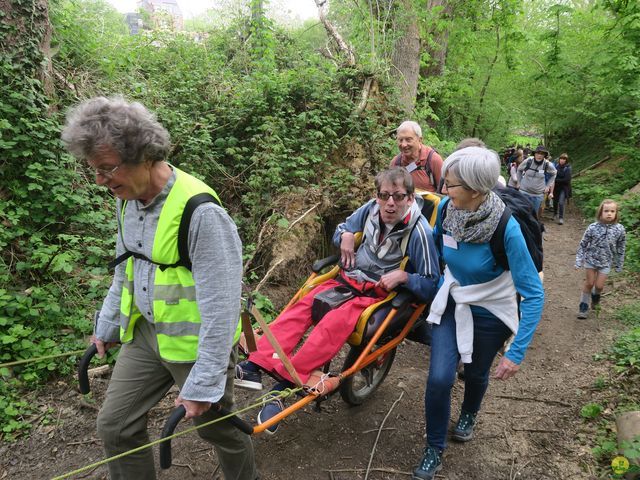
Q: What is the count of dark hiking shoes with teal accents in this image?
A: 2